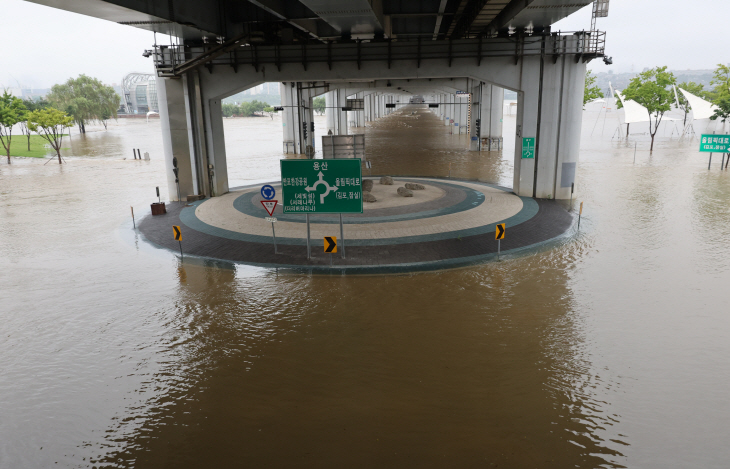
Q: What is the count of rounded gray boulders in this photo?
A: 5